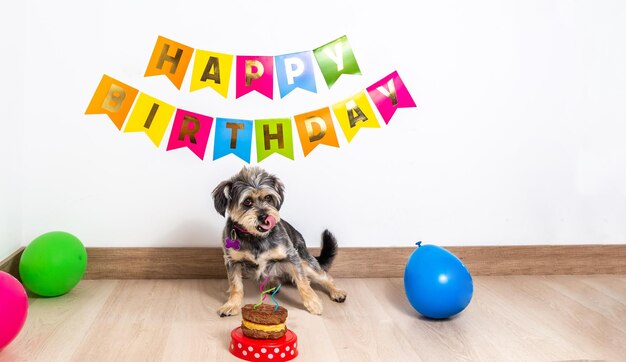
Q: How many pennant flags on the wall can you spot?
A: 13